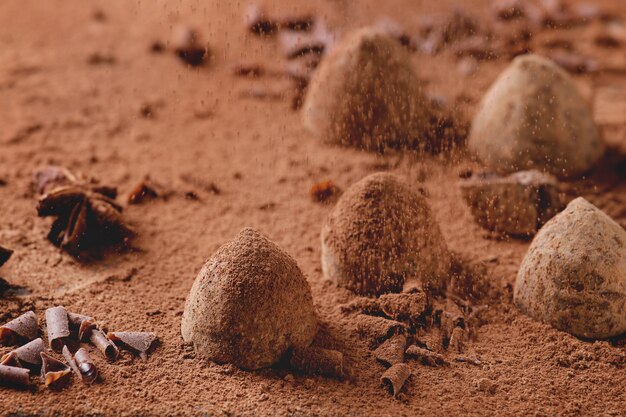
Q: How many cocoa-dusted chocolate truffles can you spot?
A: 5